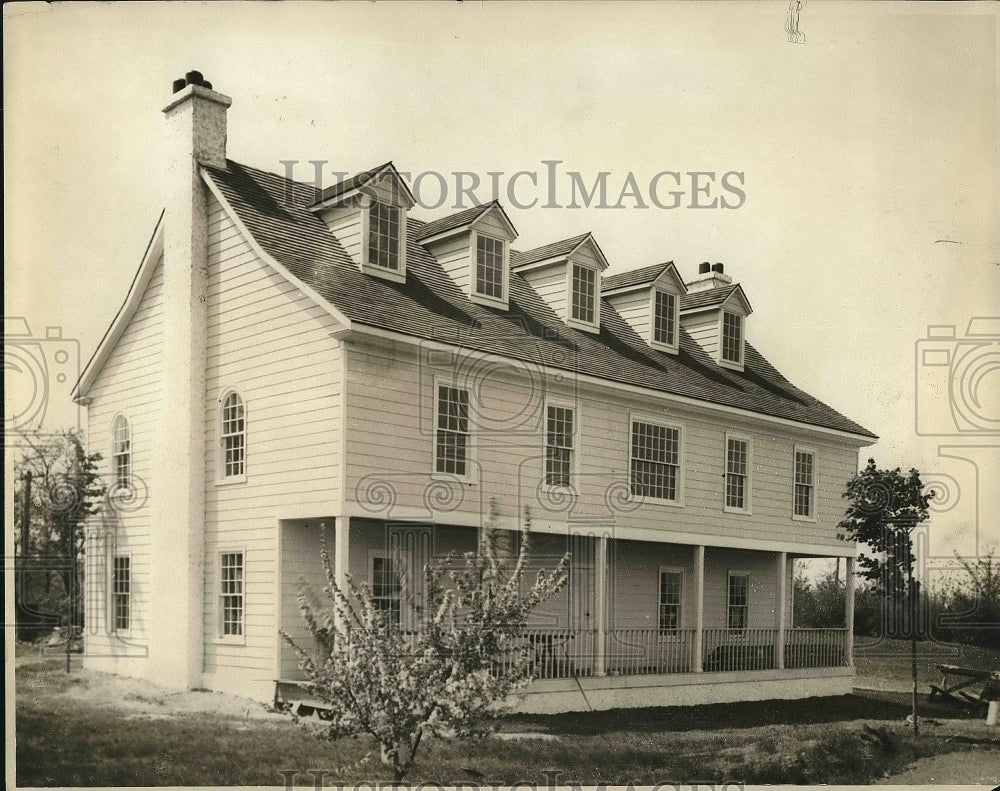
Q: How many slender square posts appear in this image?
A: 5